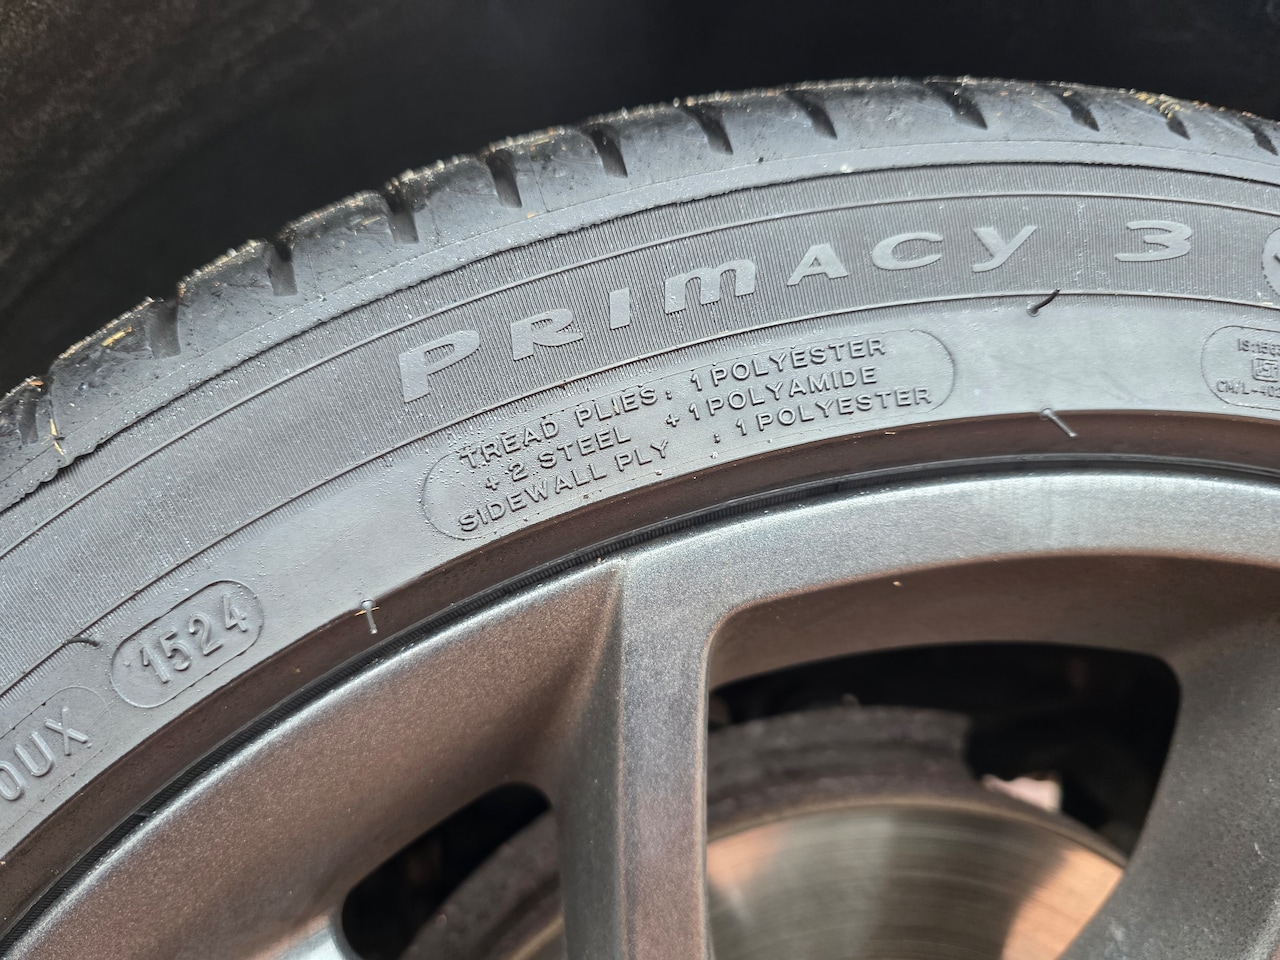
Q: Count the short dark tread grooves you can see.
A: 12